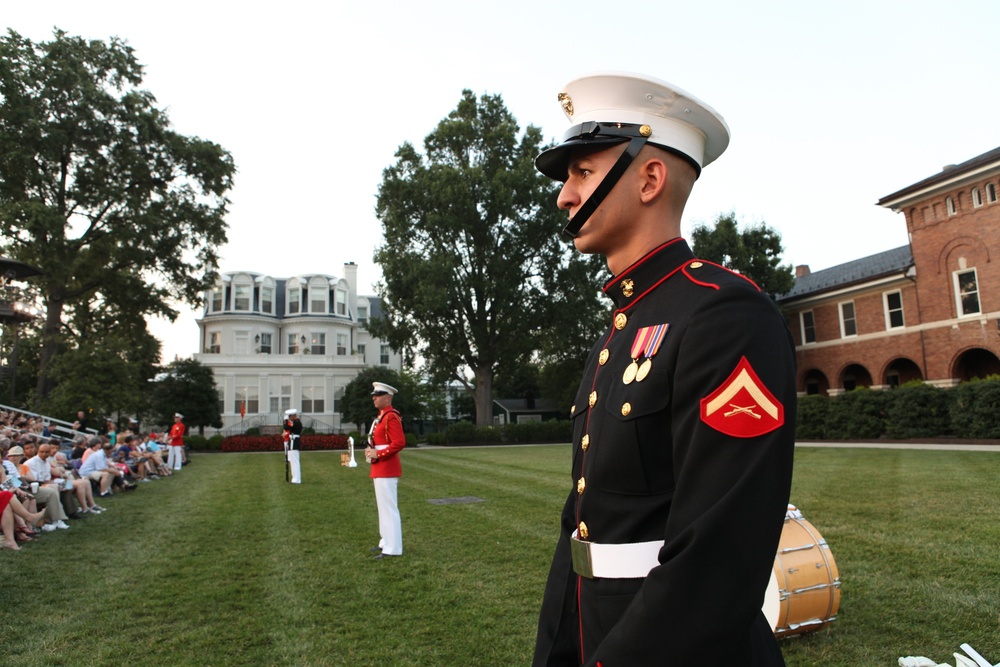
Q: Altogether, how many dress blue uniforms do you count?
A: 2